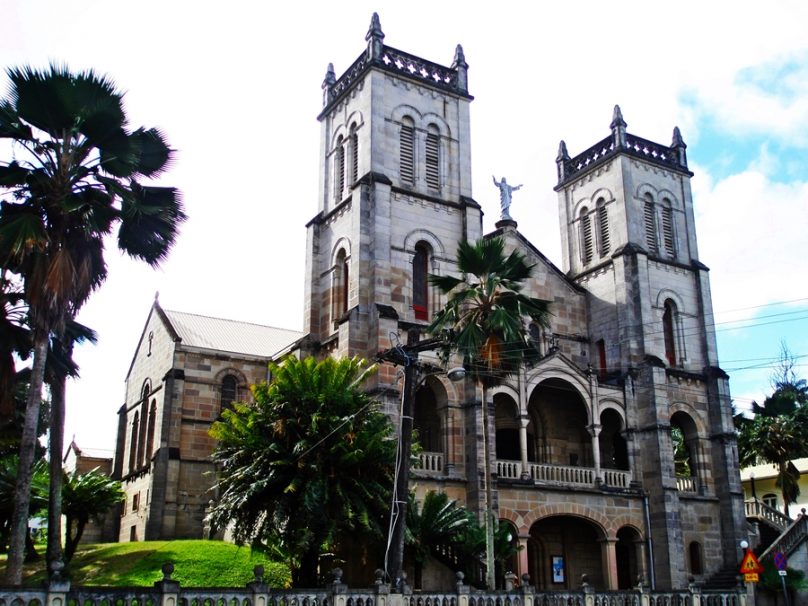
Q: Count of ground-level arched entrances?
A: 3